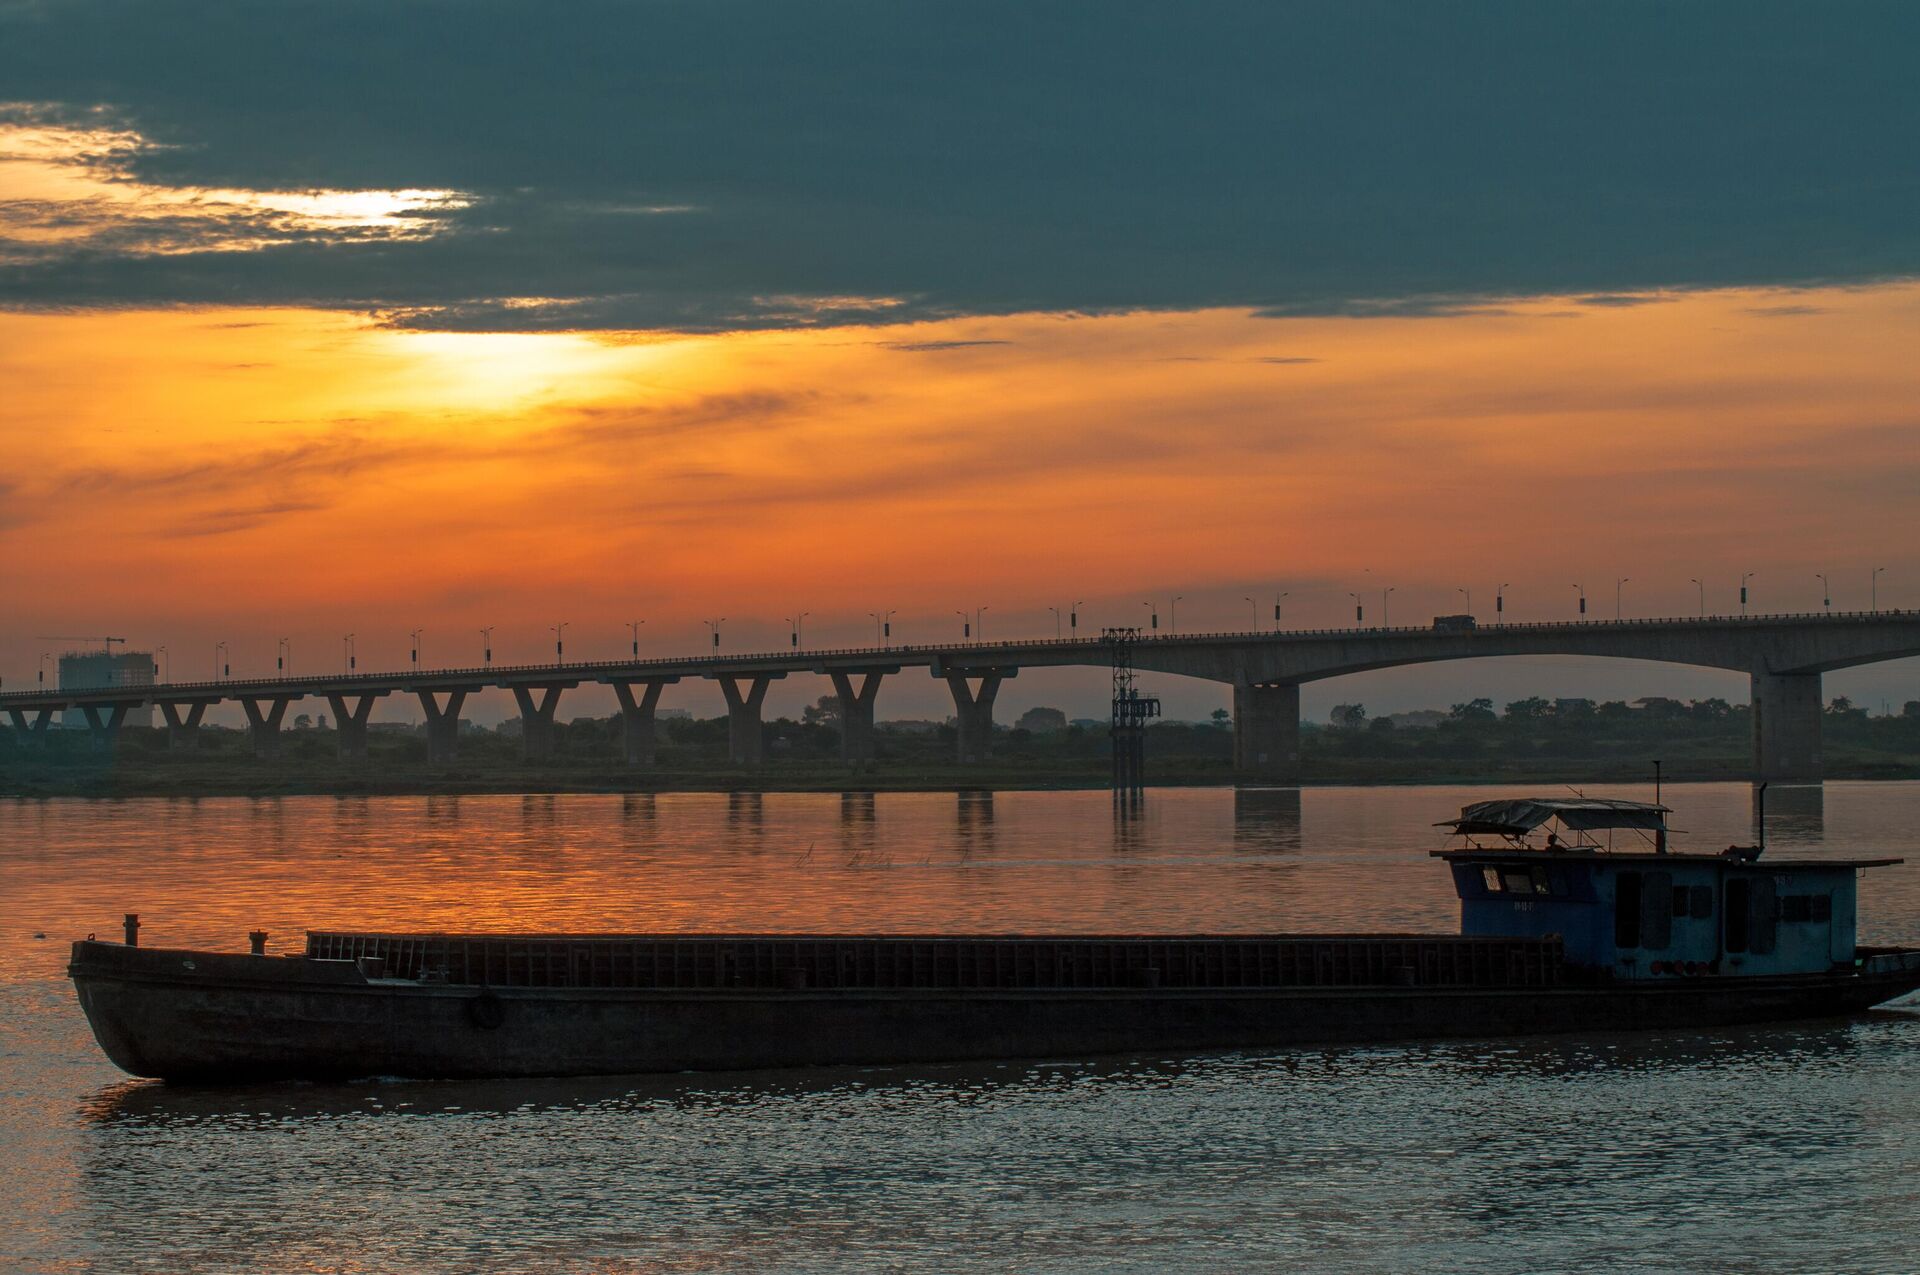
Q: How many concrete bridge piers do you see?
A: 13